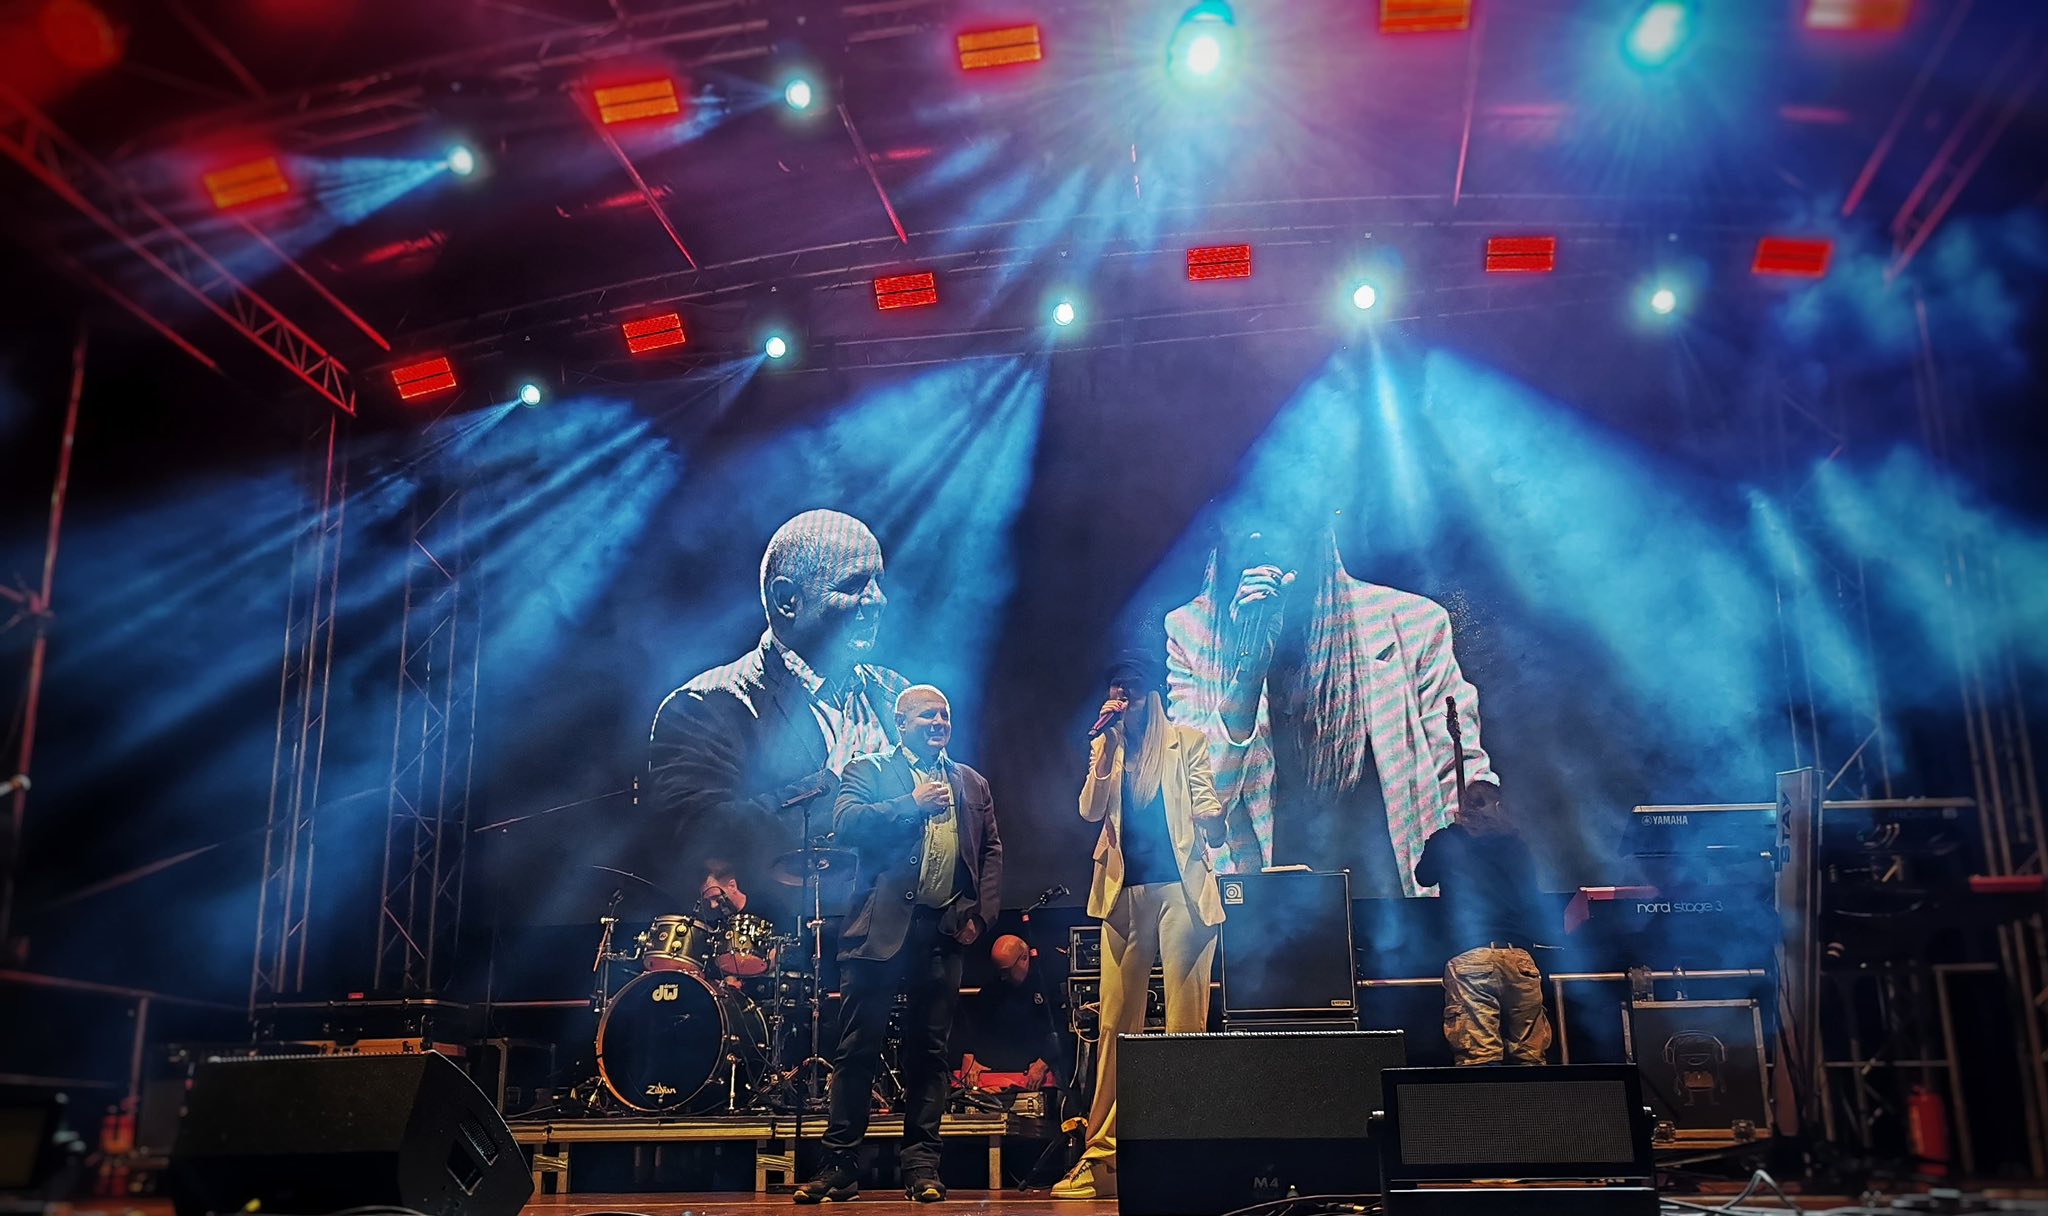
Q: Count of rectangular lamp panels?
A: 11